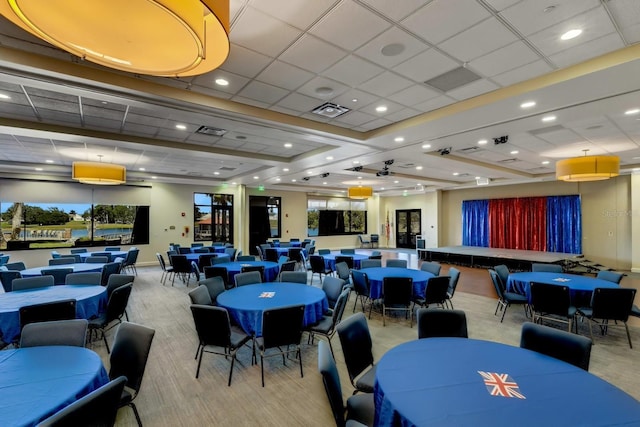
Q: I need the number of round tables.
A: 14